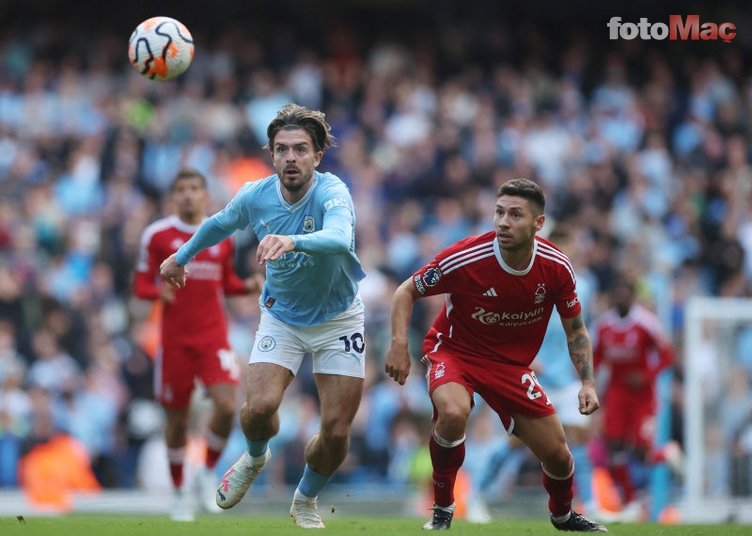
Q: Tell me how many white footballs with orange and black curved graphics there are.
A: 1